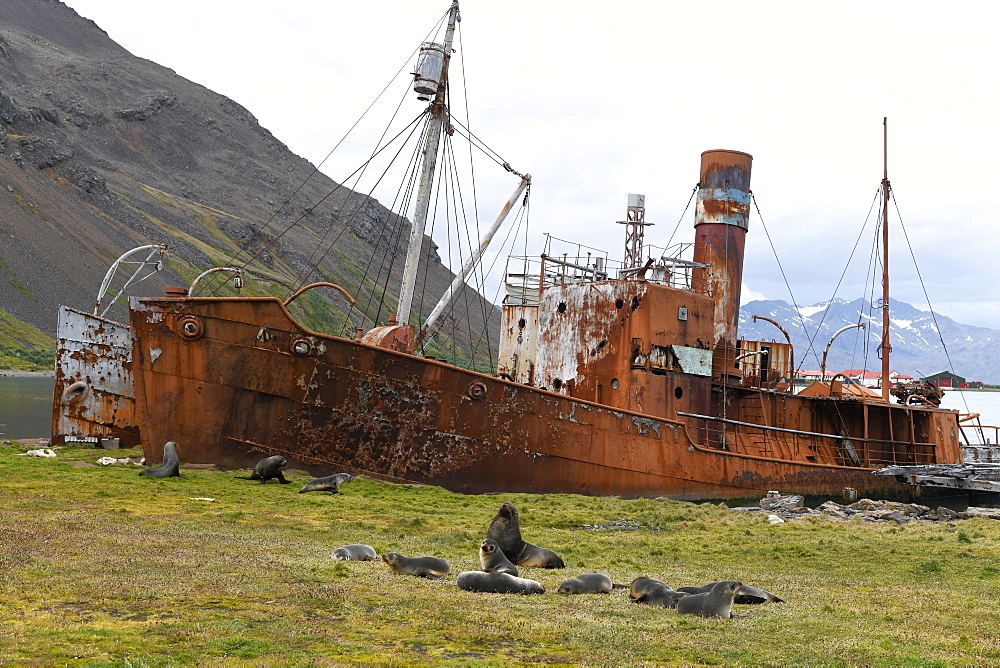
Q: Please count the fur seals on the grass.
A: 12